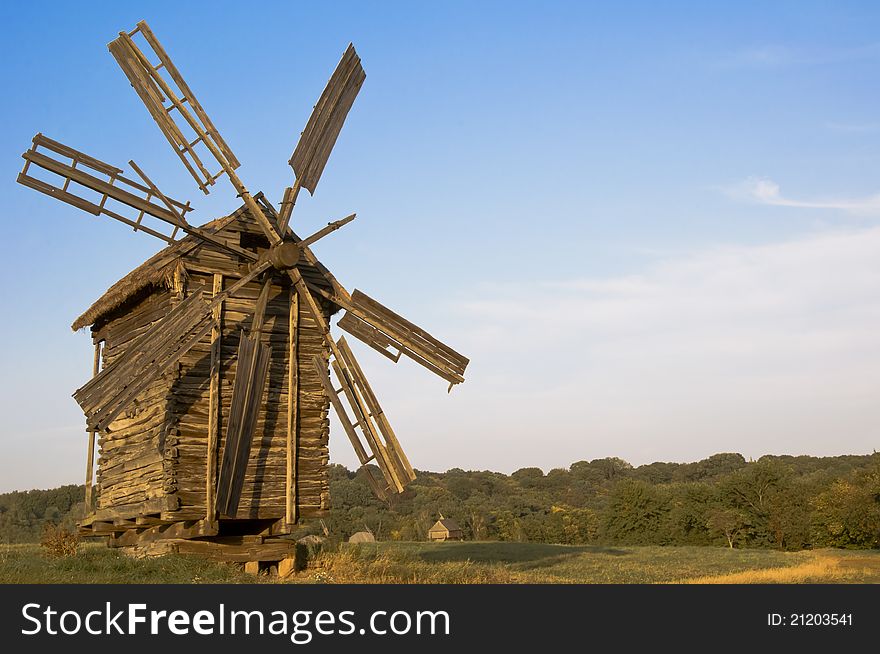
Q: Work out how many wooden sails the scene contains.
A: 7